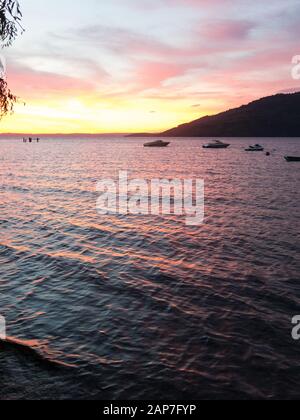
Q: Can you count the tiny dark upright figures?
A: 3